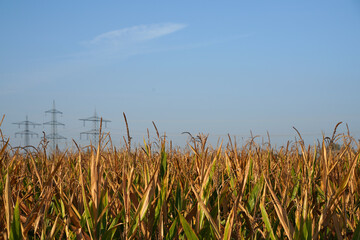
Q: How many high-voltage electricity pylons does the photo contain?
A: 3